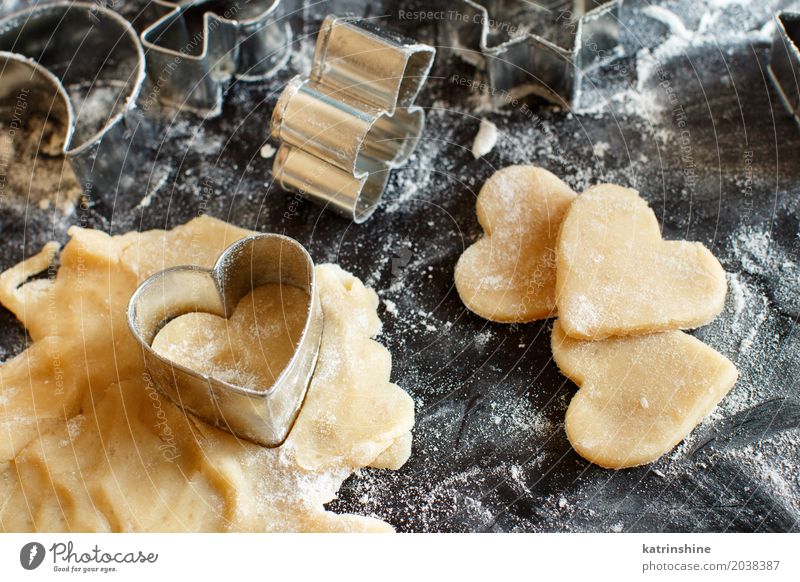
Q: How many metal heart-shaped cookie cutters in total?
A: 1